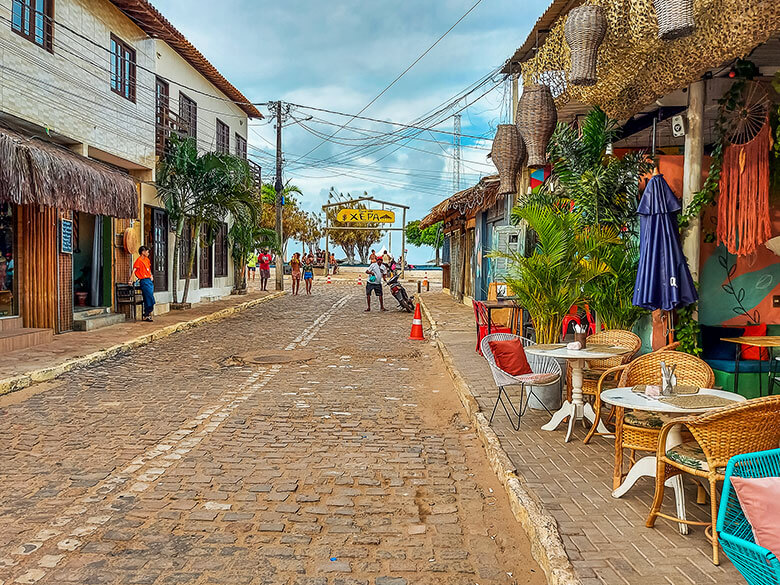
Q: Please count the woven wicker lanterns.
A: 4